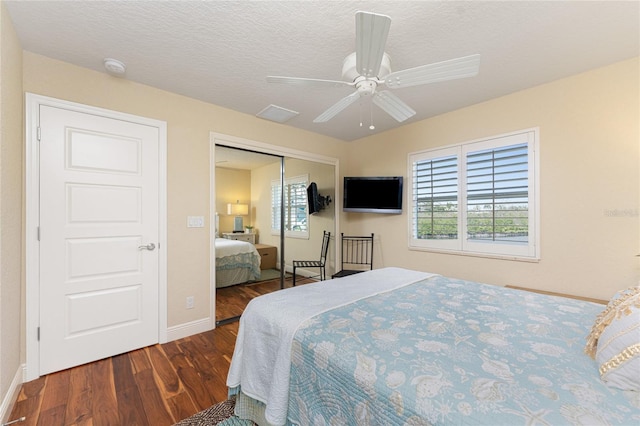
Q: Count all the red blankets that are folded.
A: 0